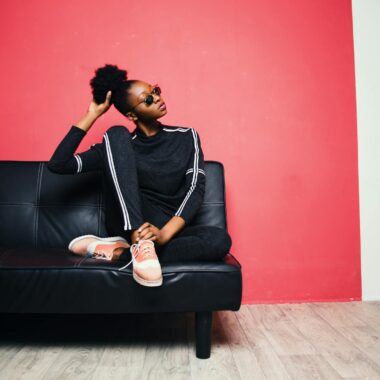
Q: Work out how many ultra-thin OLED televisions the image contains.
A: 0